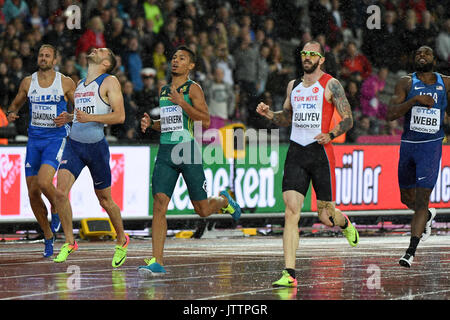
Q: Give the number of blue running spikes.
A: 4